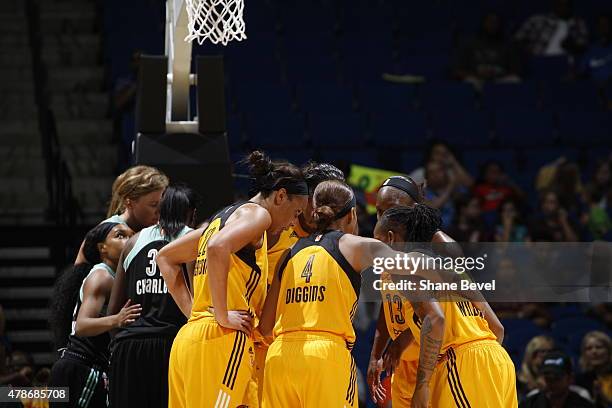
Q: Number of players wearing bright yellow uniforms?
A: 5